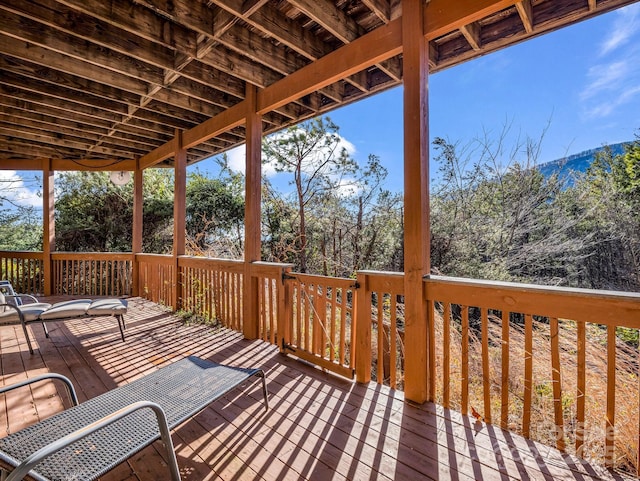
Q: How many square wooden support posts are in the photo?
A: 5